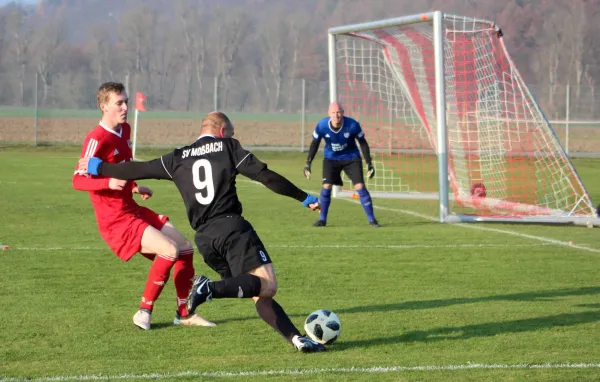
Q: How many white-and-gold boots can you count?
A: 2